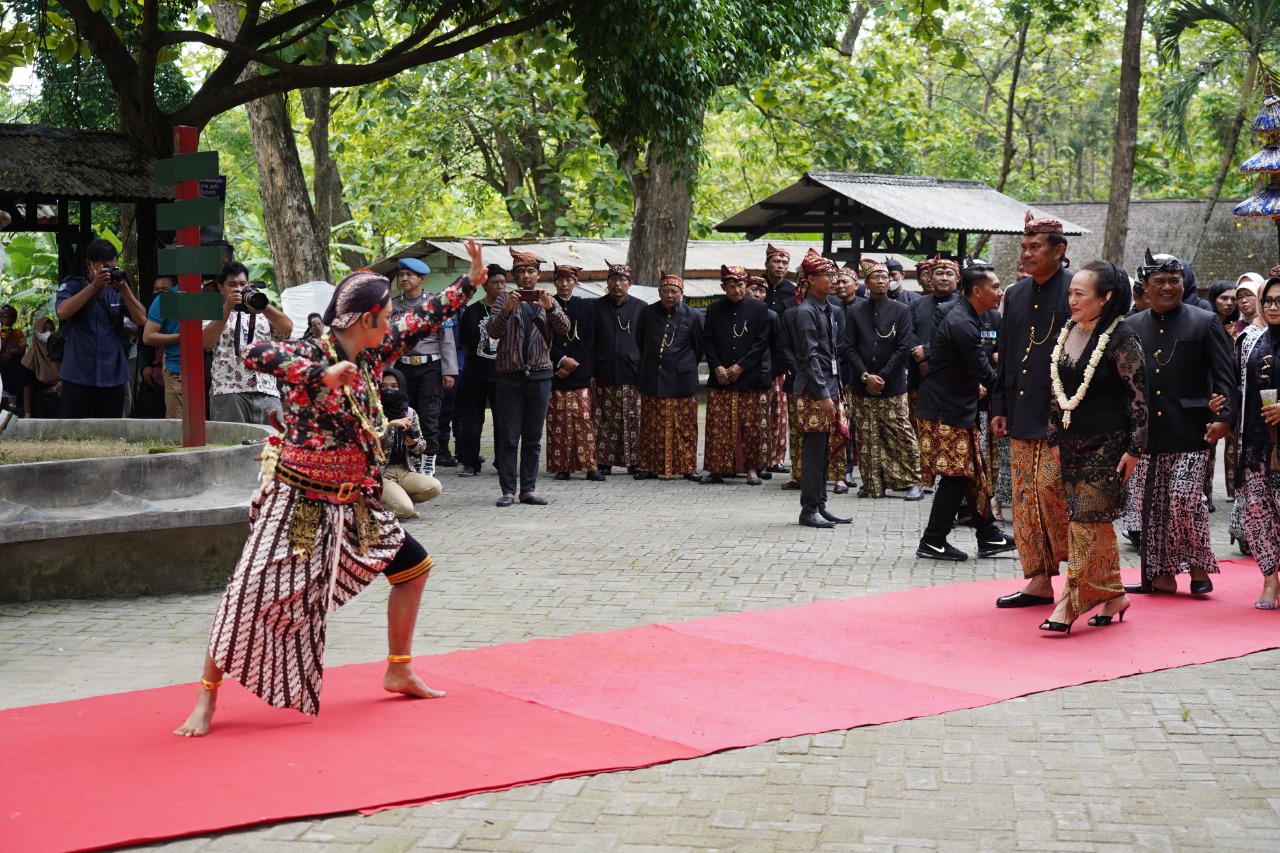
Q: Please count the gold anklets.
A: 2